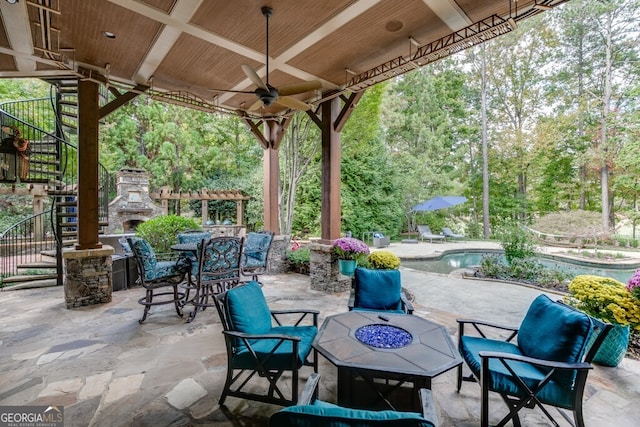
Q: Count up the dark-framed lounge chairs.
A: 4